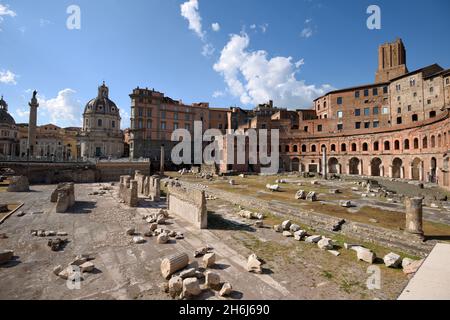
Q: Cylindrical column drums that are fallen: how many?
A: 1